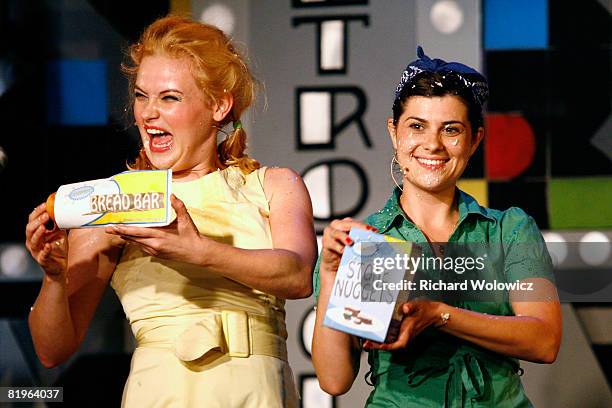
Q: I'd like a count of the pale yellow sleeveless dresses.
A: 1